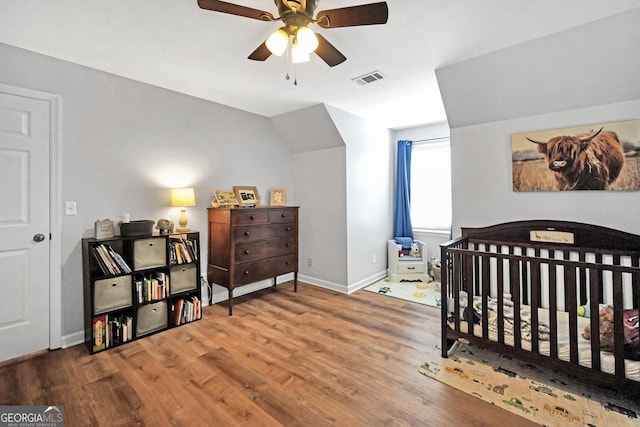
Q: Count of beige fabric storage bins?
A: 4